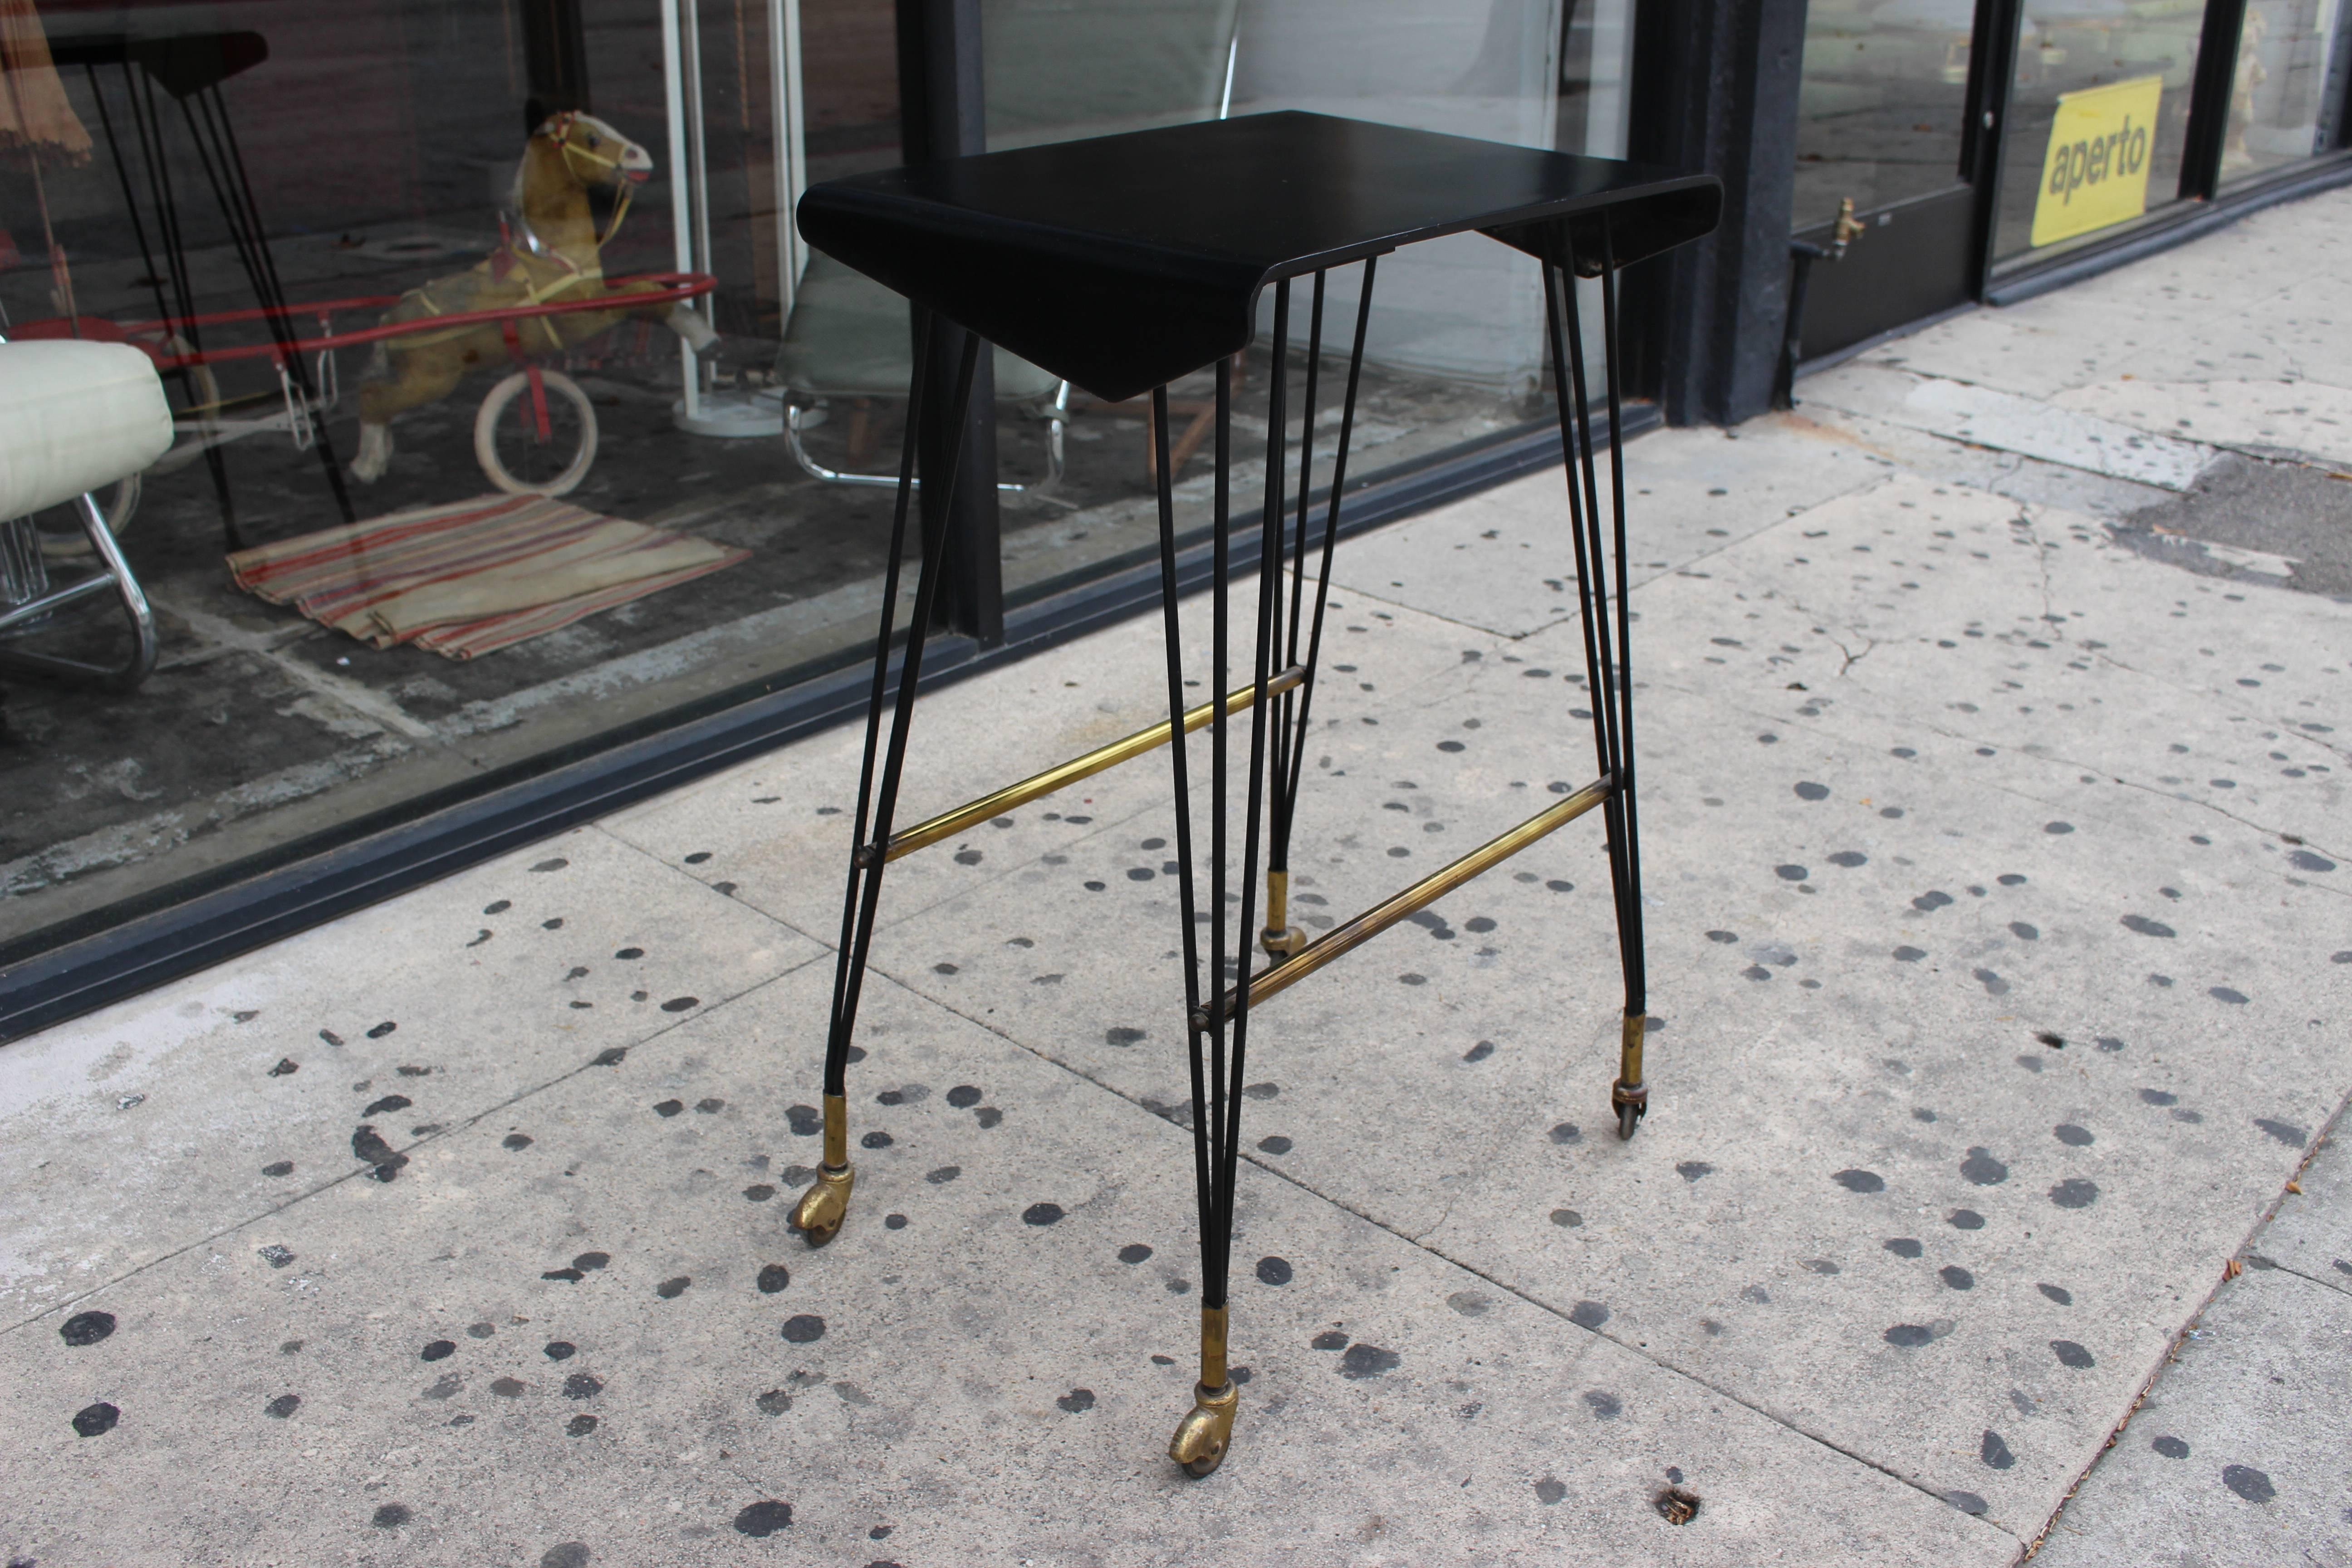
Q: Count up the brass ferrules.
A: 4